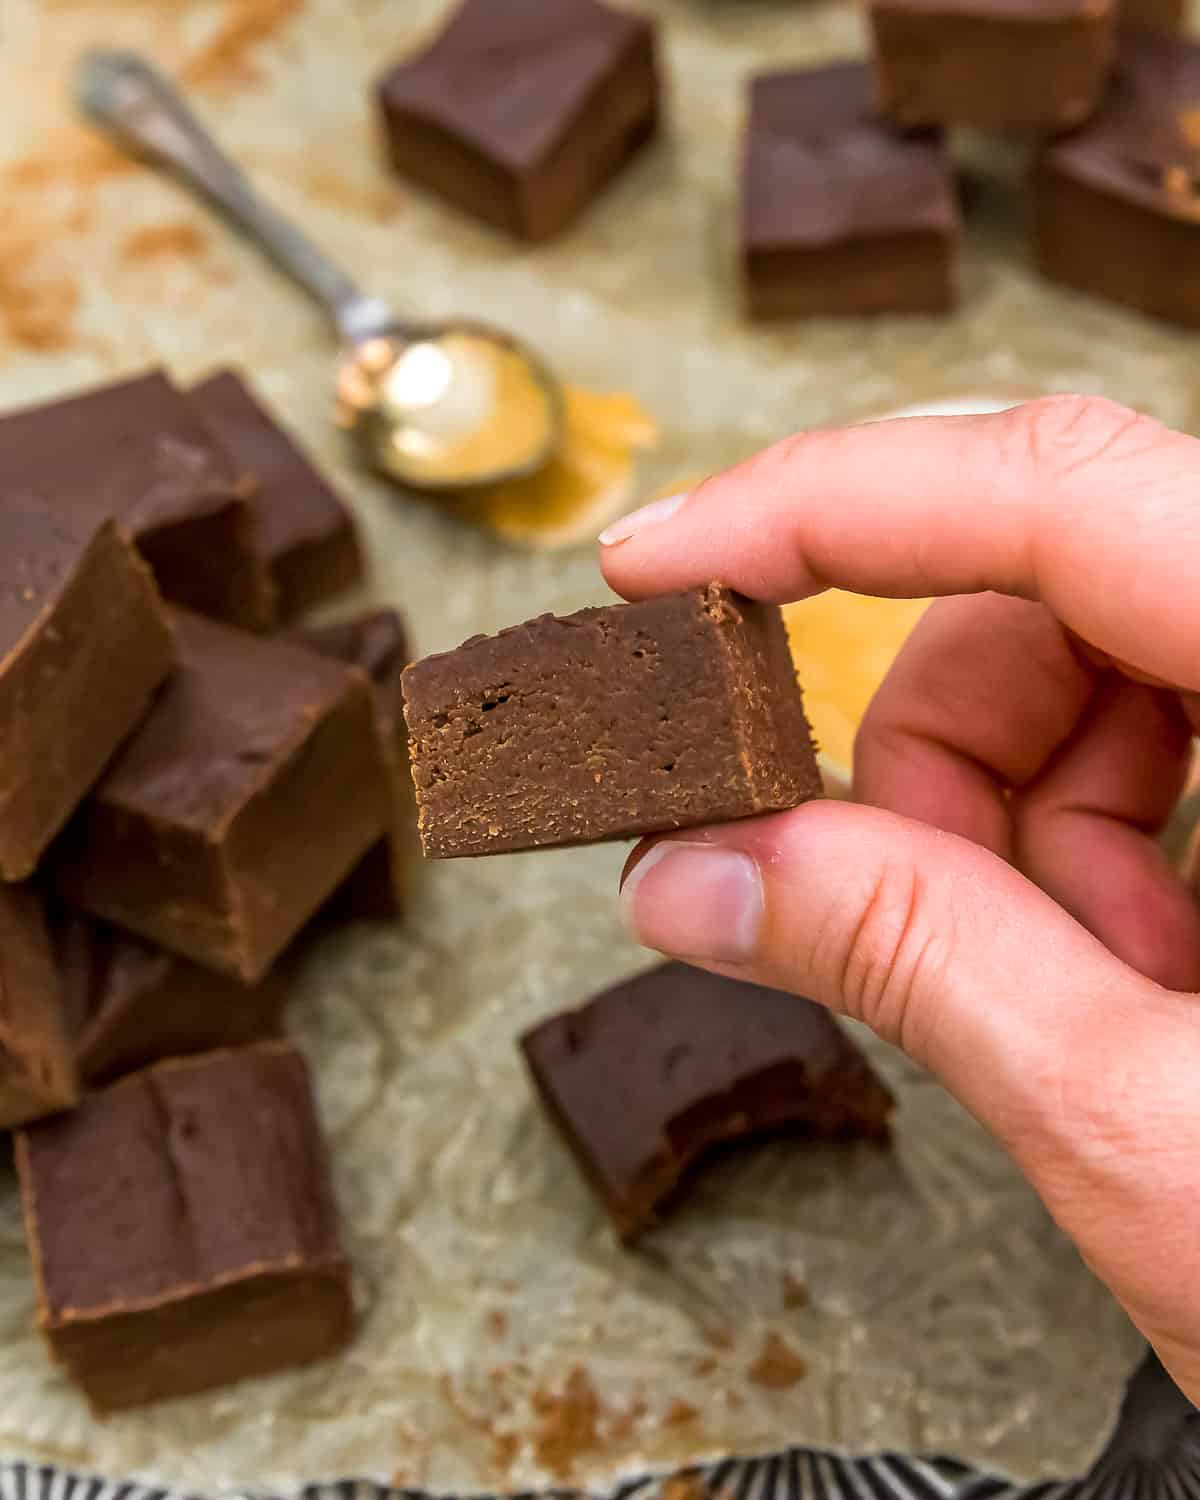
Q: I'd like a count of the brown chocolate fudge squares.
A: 15